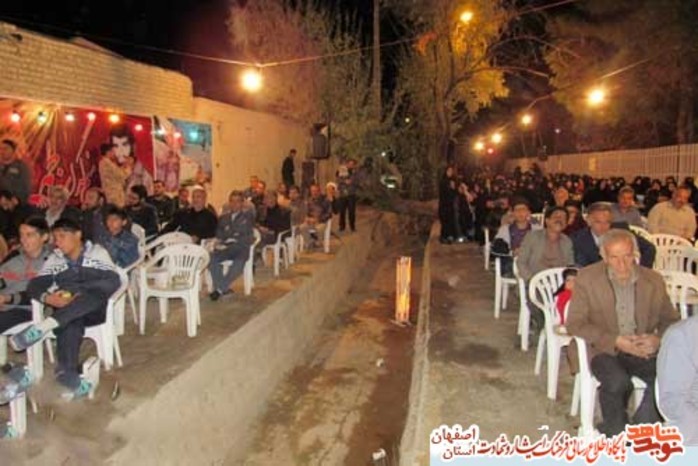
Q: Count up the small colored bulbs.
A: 9